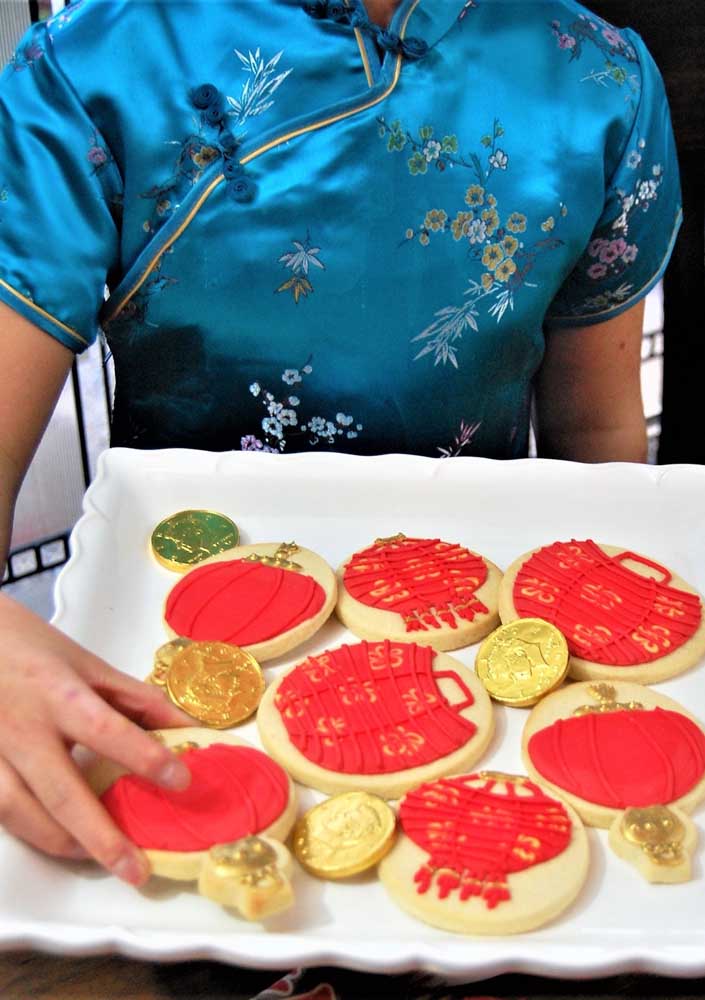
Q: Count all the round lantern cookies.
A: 7